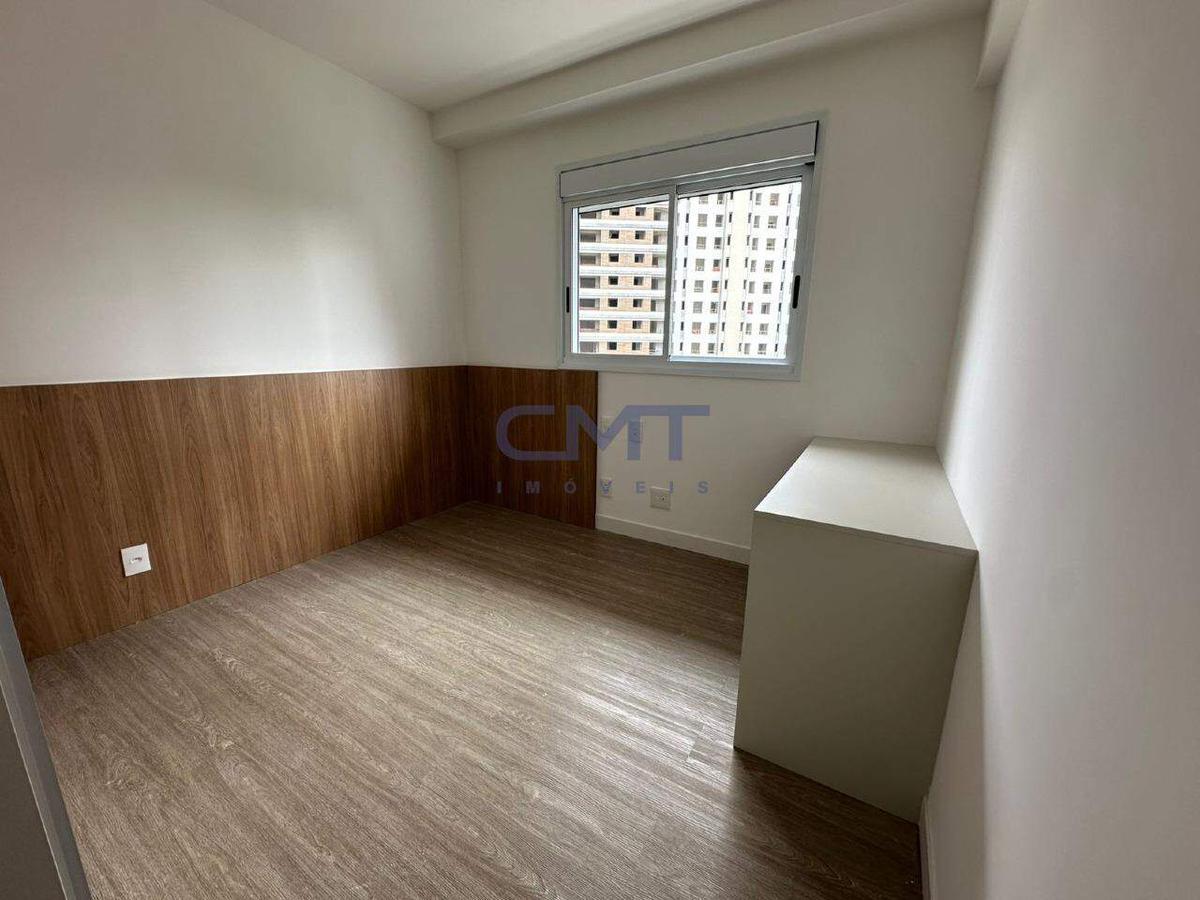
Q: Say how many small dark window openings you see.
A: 14